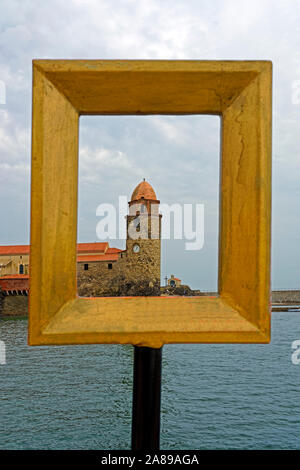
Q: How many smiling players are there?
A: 0